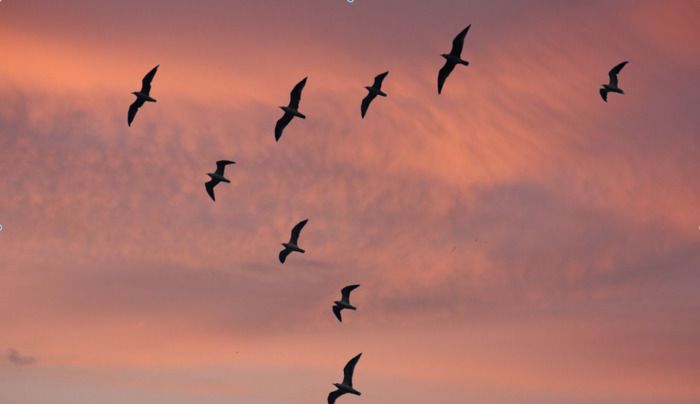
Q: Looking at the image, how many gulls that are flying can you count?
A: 9